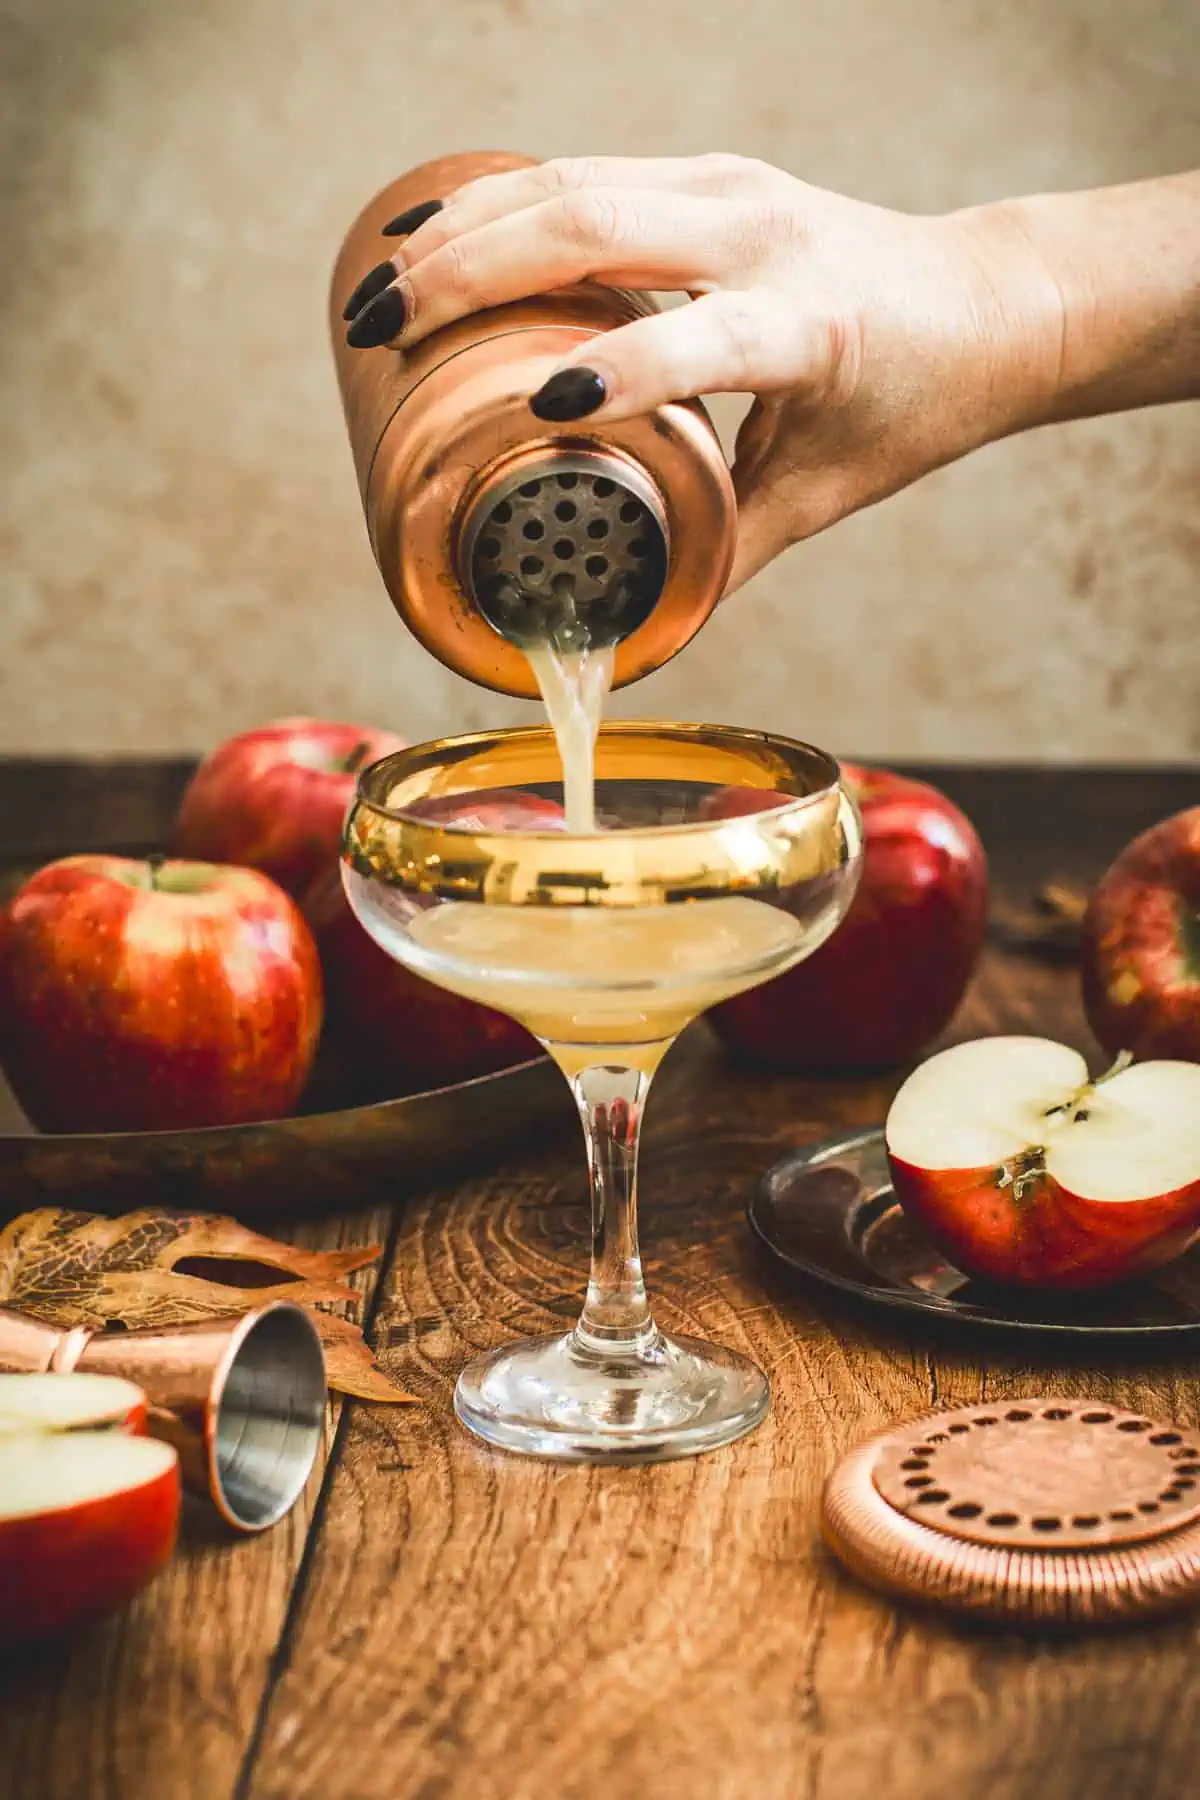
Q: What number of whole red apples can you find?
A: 5